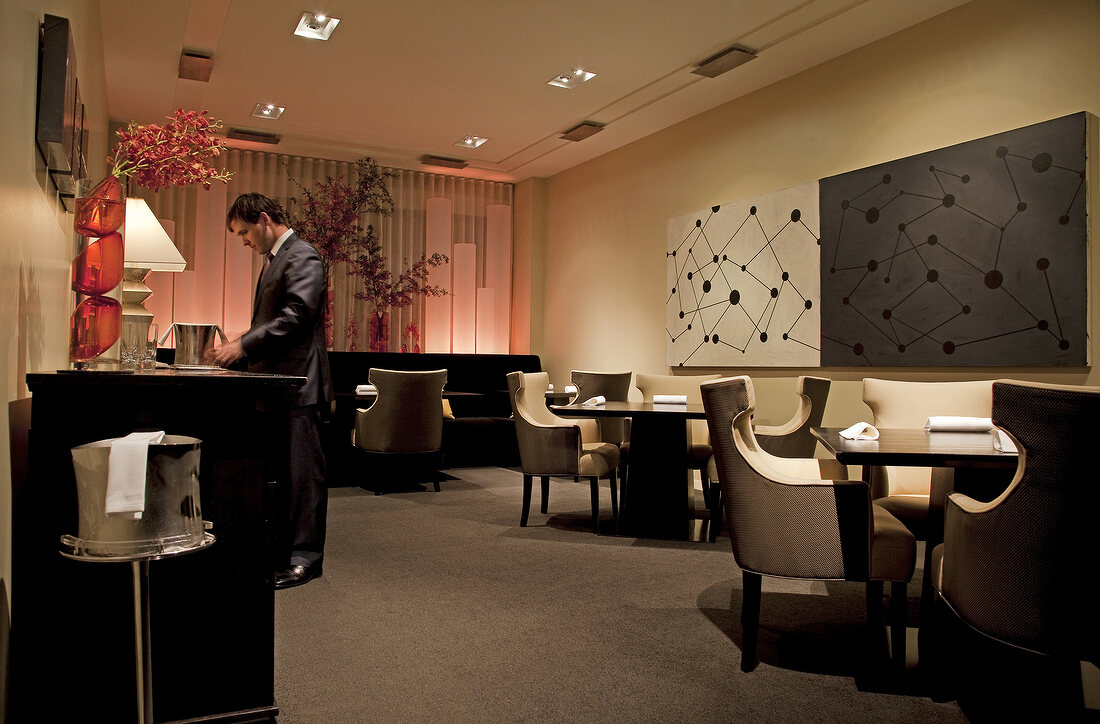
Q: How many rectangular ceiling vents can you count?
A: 5